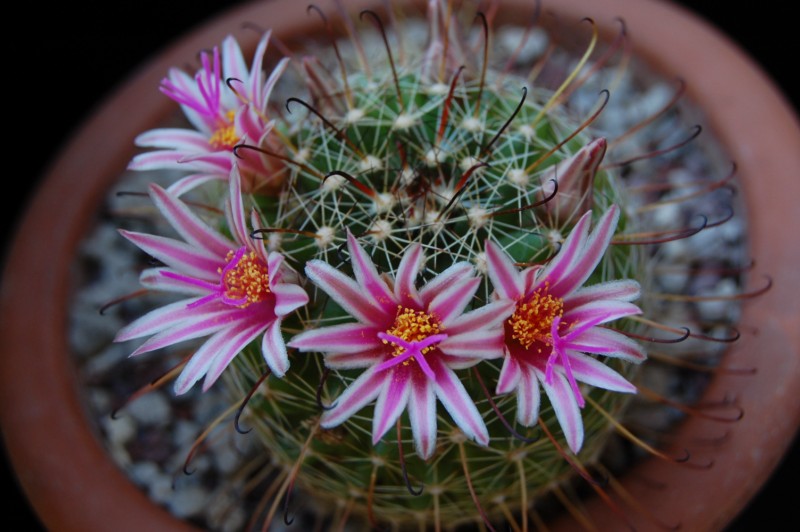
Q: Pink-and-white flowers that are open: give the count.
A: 4